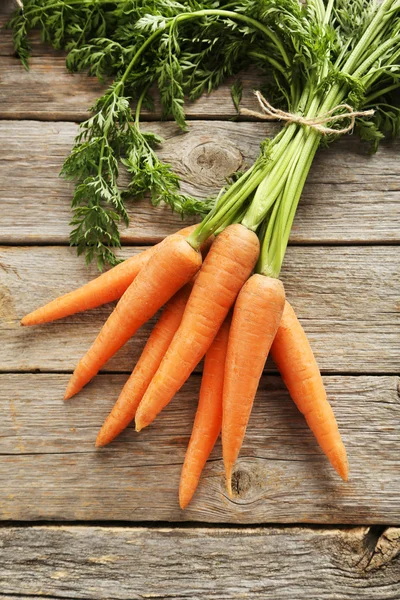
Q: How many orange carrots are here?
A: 7